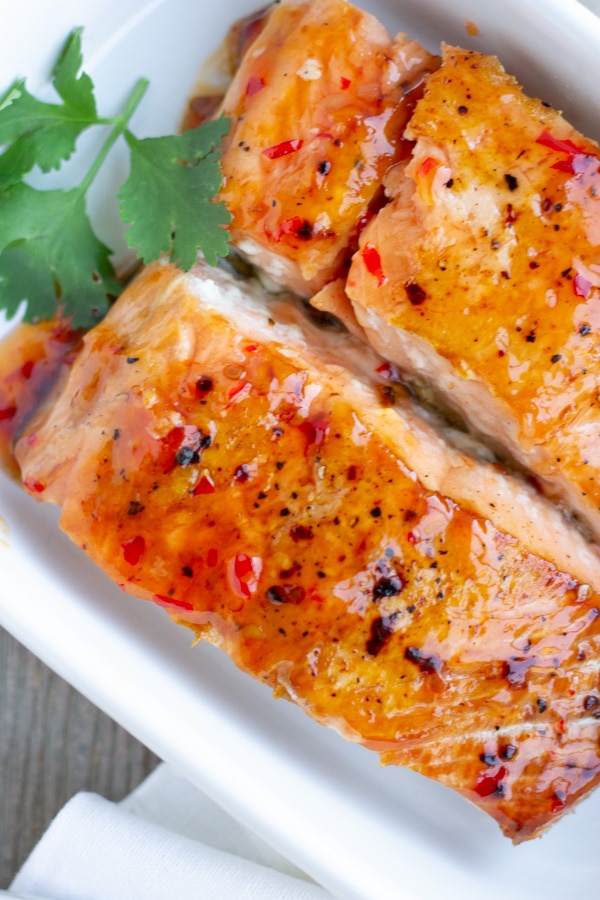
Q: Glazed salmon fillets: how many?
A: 3